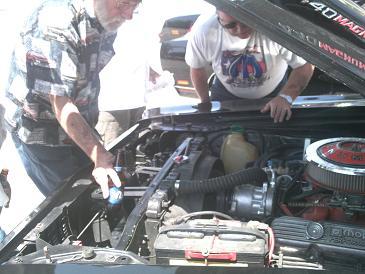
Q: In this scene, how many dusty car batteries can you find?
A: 1